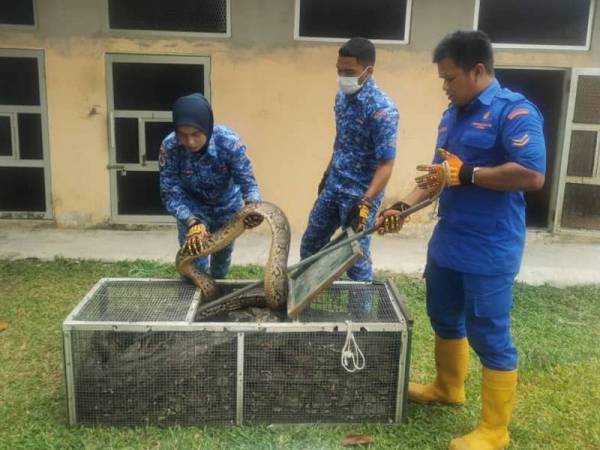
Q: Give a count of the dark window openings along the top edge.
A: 4